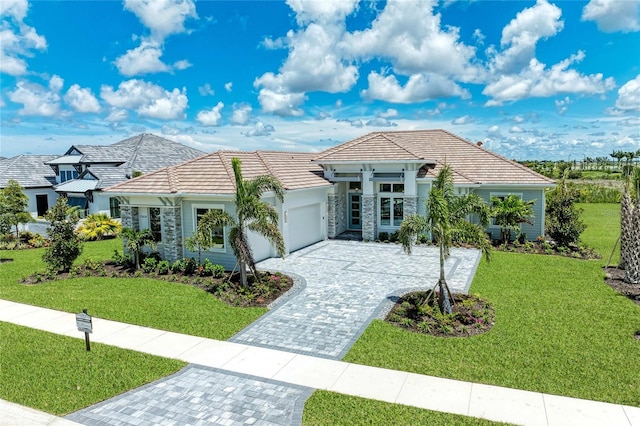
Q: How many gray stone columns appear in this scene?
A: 5